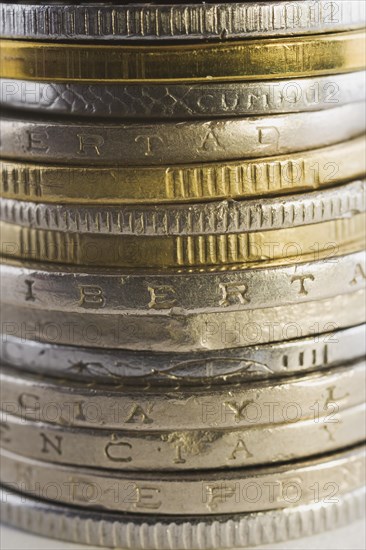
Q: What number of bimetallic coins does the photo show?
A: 0